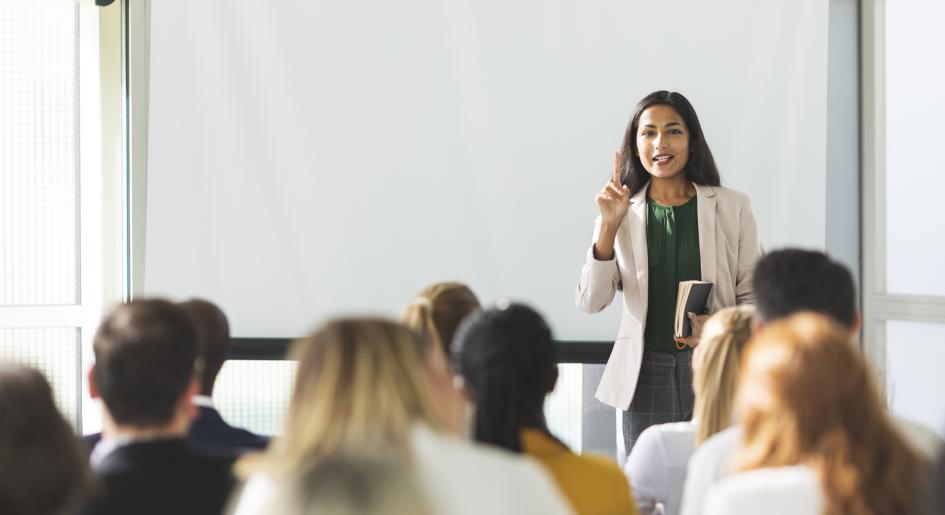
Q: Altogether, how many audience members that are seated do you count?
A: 9